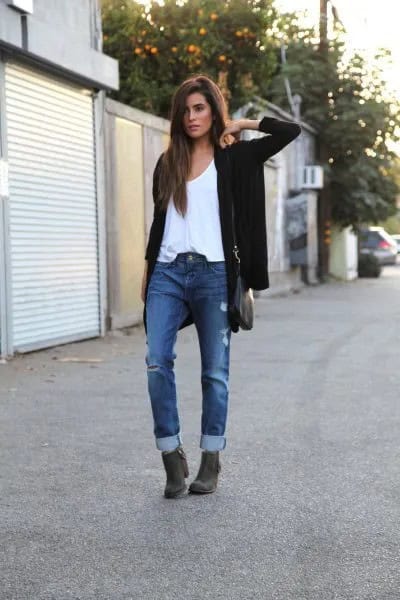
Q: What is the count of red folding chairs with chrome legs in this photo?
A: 0